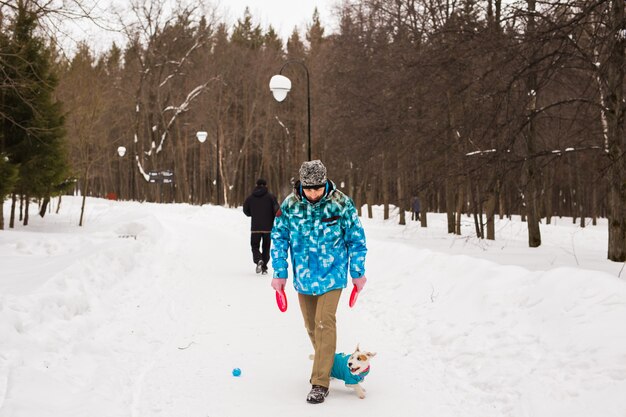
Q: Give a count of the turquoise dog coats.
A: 1